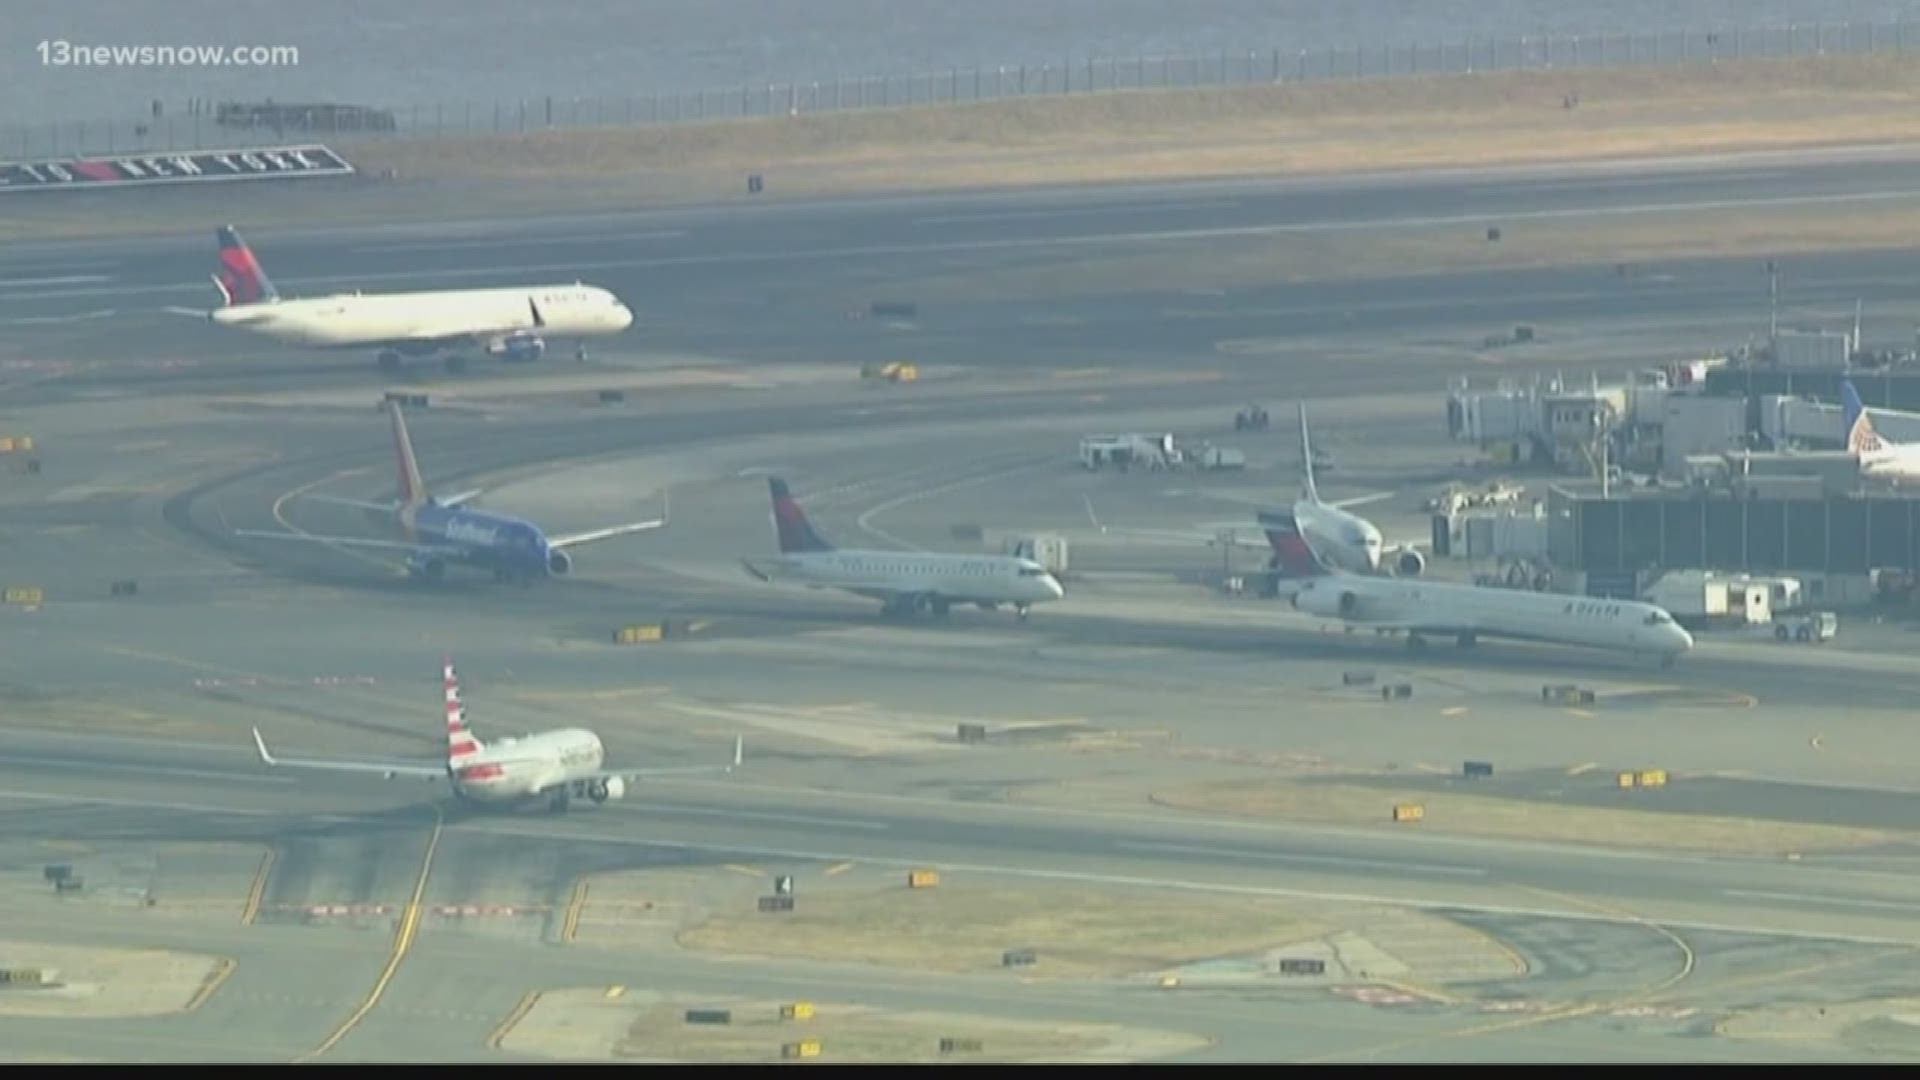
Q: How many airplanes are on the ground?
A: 7